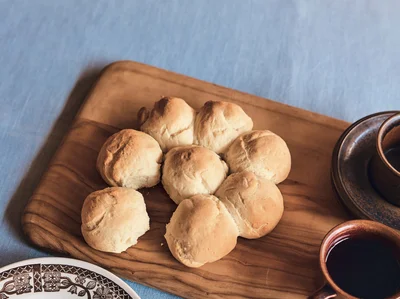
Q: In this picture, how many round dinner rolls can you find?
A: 8